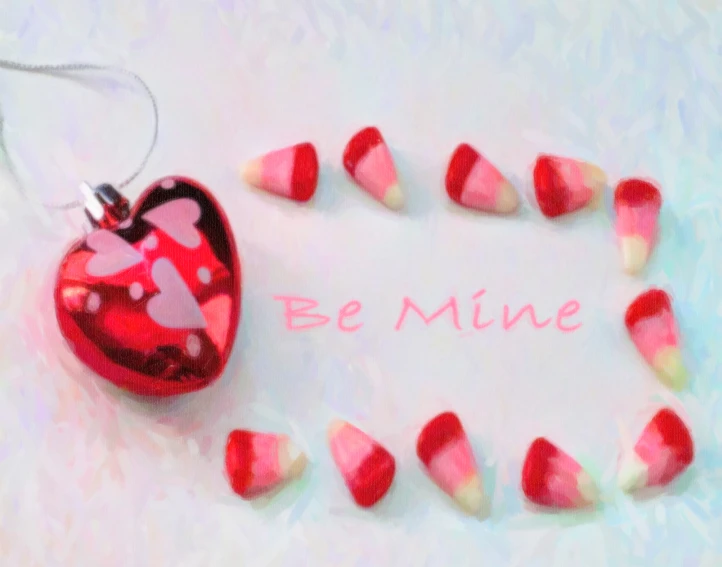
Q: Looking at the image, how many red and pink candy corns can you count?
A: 11